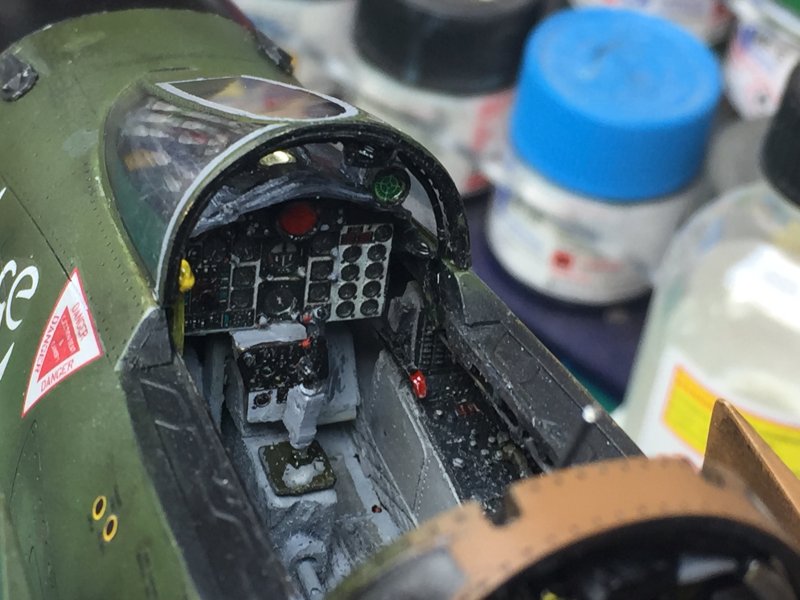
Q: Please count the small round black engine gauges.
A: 9